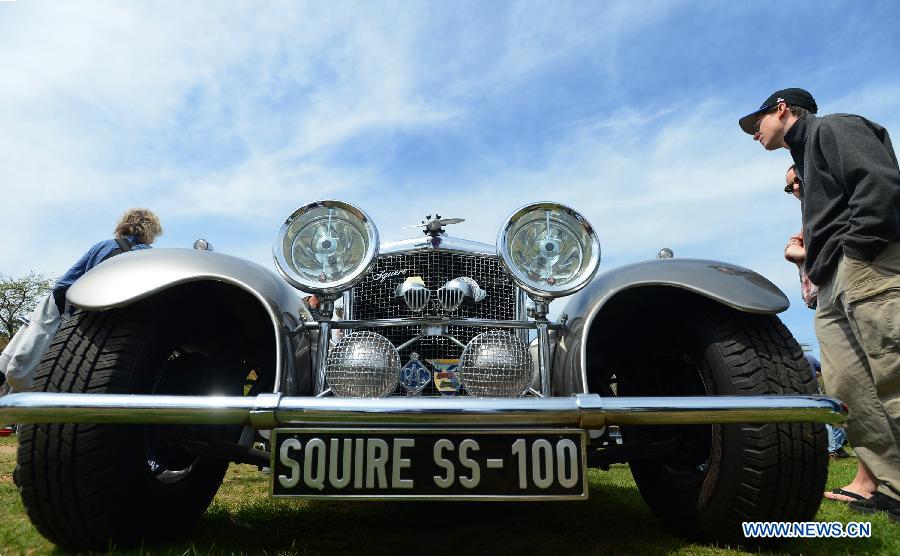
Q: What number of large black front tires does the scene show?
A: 2